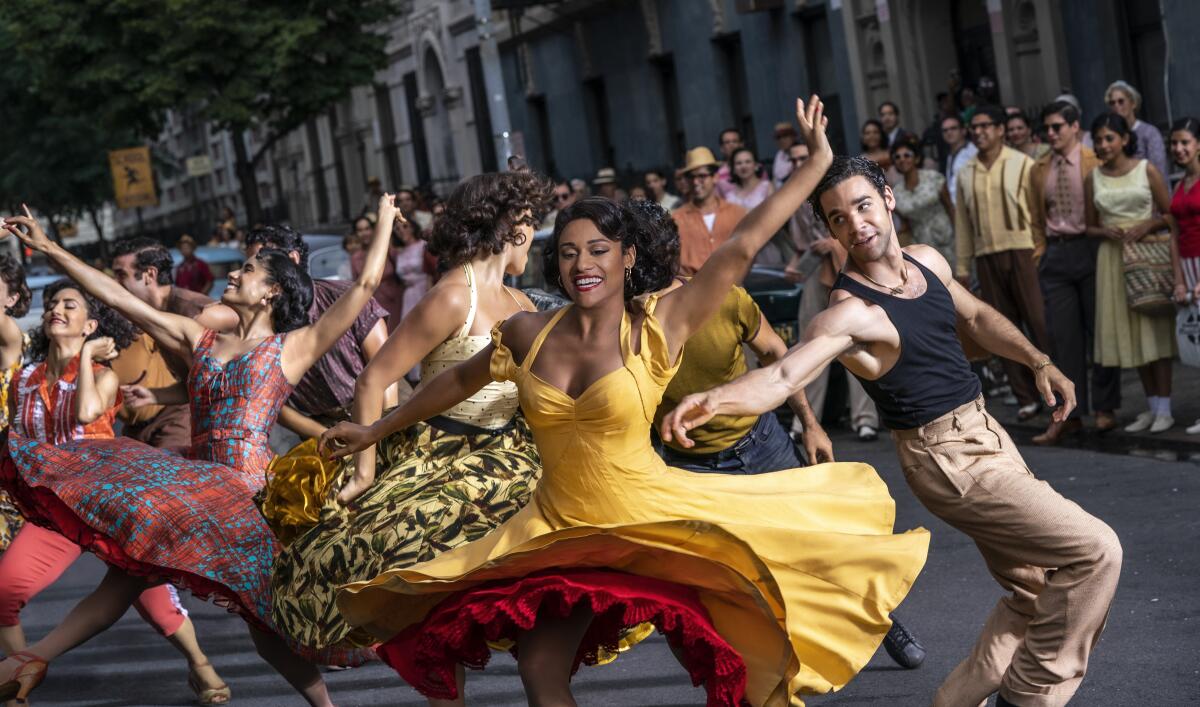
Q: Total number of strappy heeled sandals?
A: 2